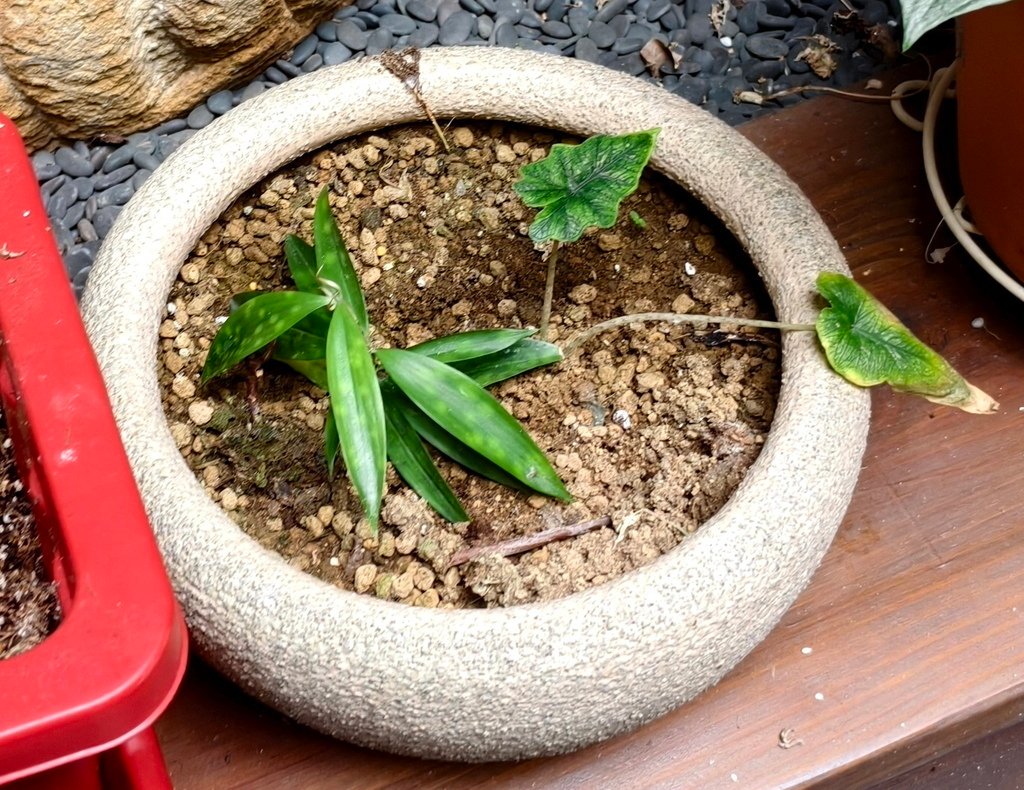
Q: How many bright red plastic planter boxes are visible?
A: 1